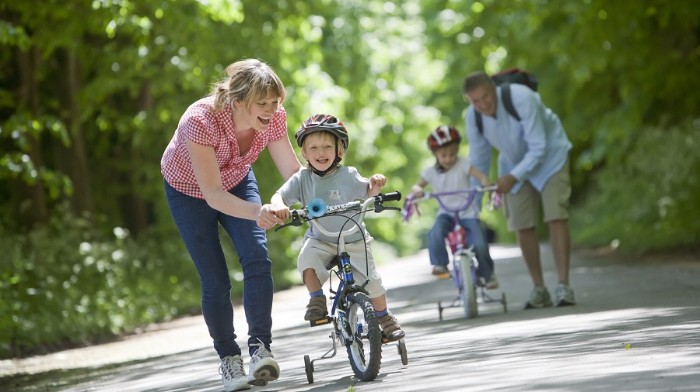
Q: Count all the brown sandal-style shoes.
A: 2